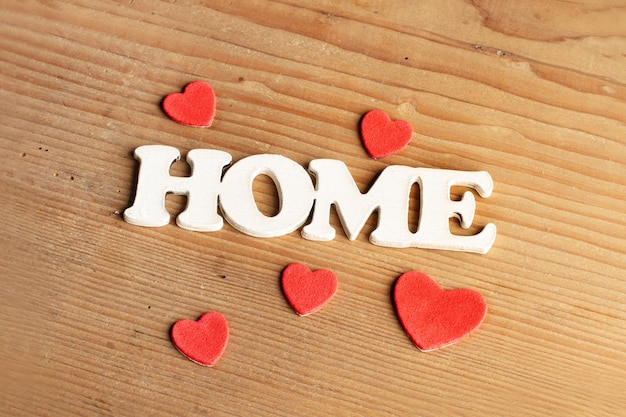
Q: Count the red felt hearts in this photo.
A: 5